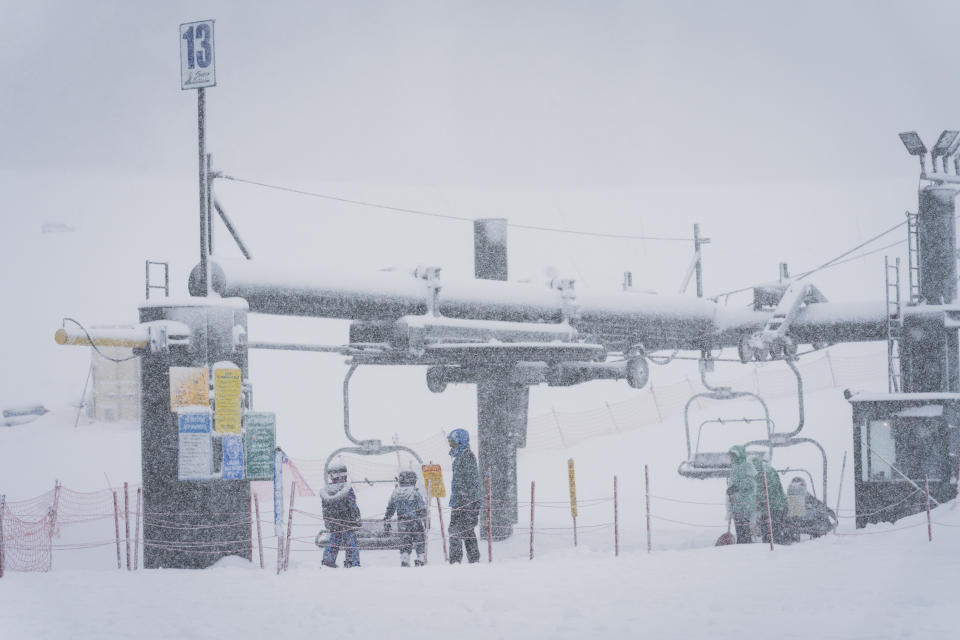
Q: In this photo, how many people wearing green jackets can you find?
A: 2